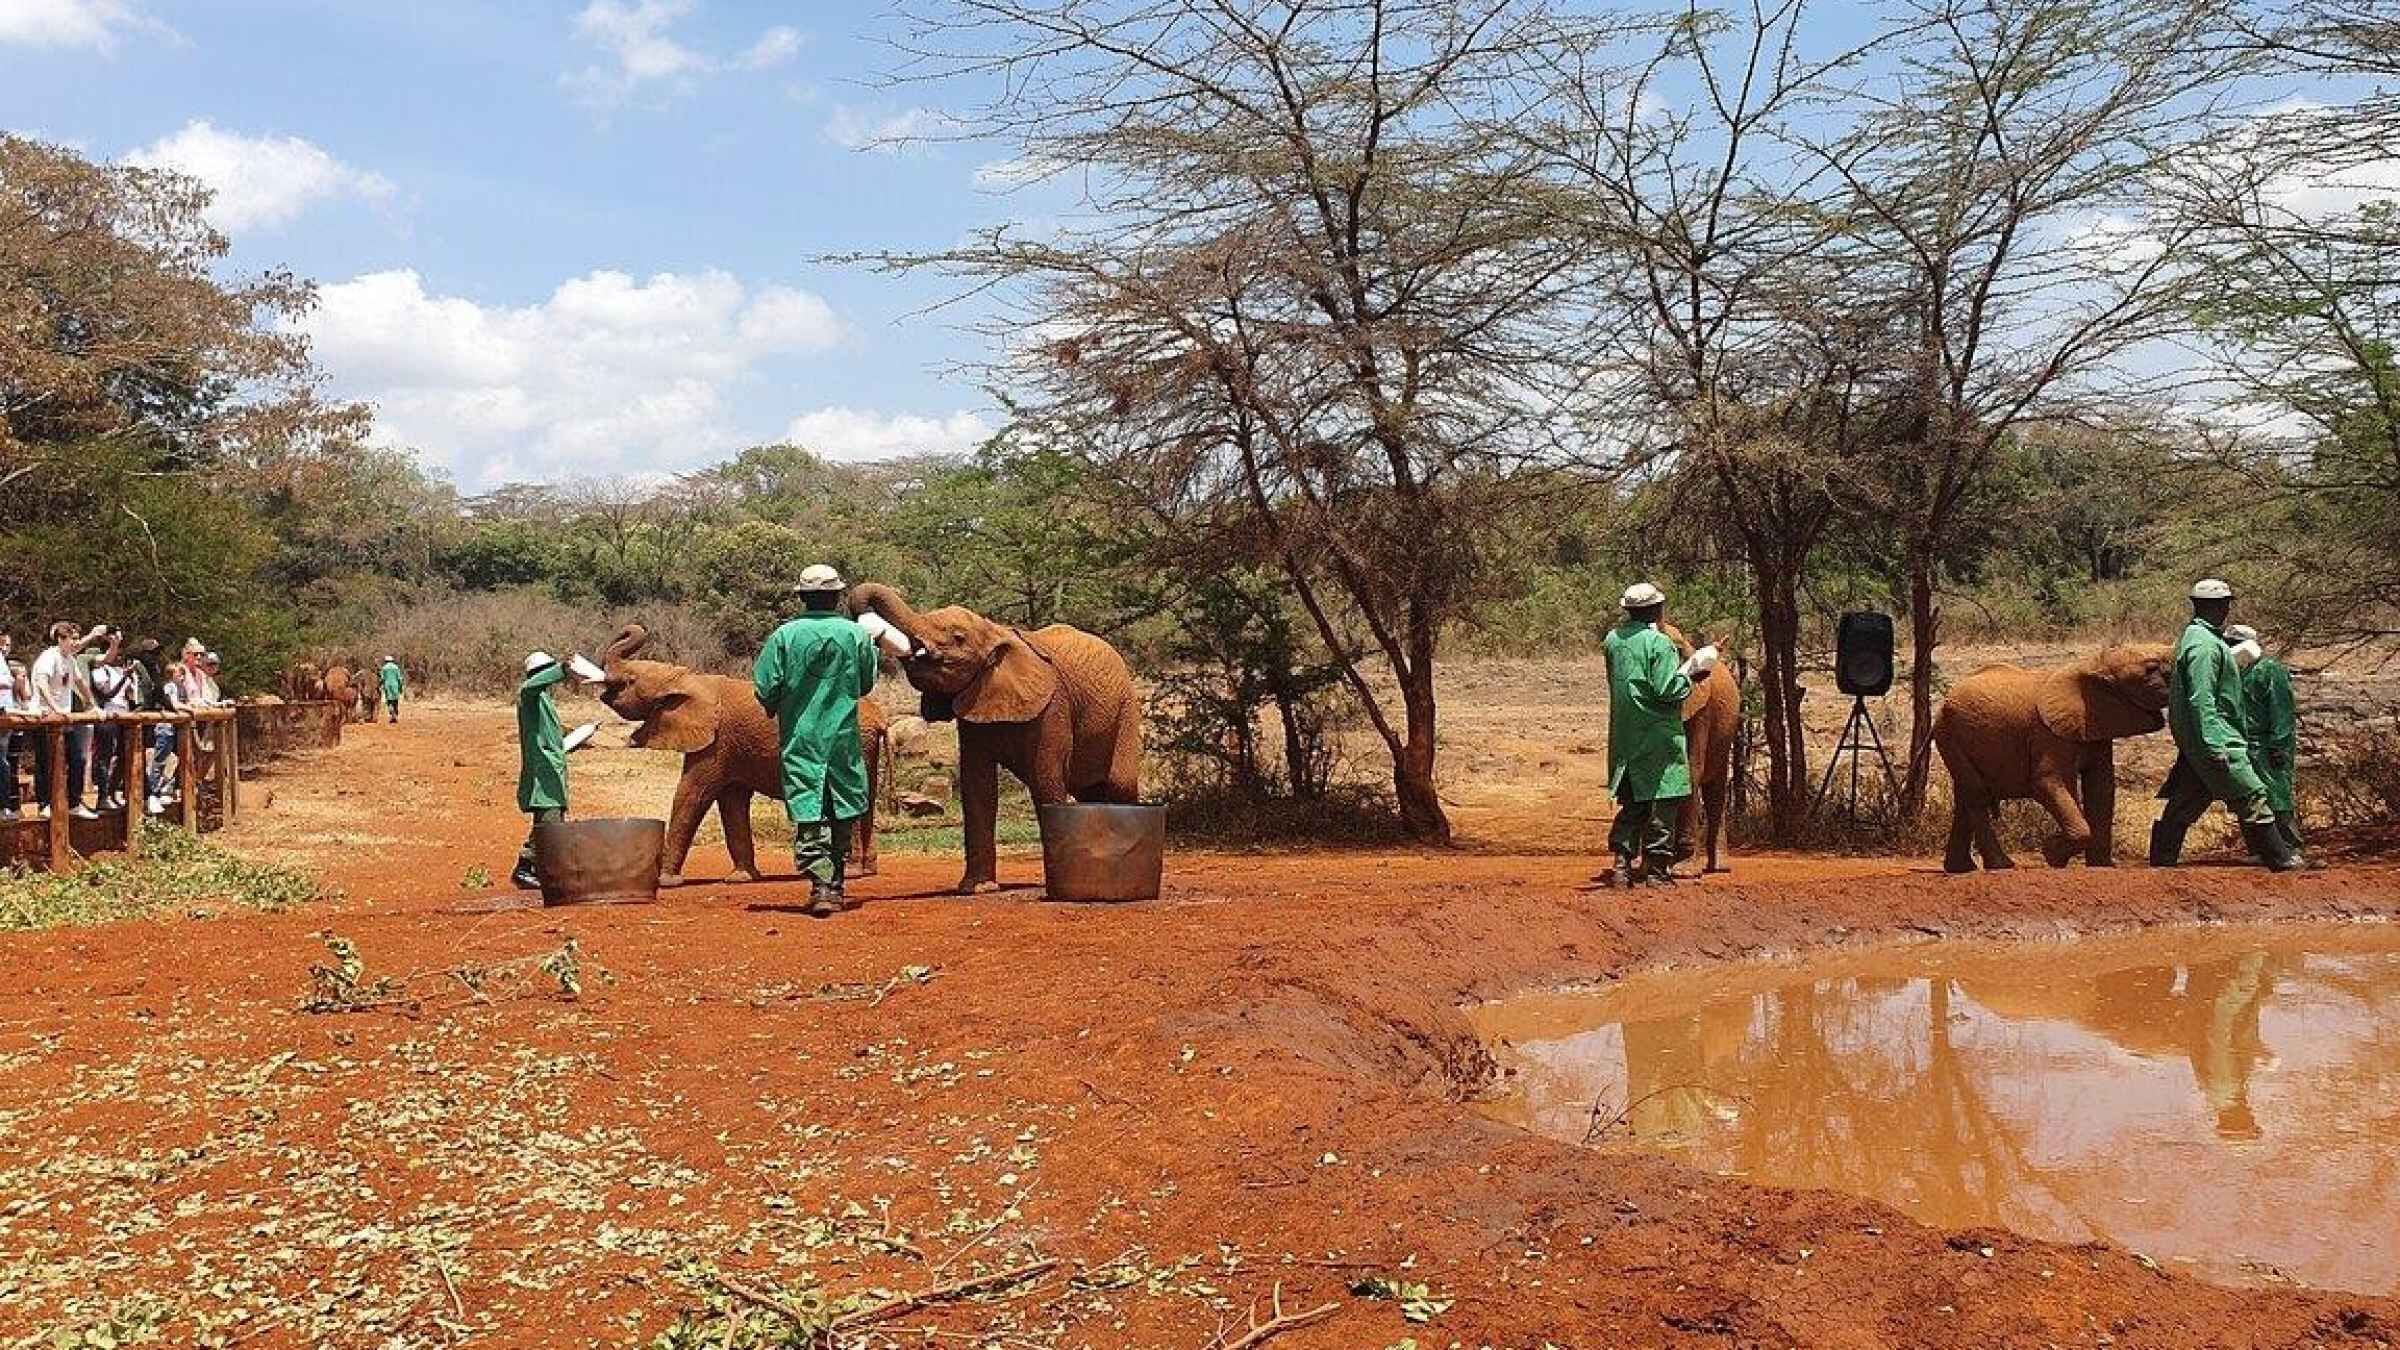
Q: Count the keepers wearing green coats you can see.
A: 6